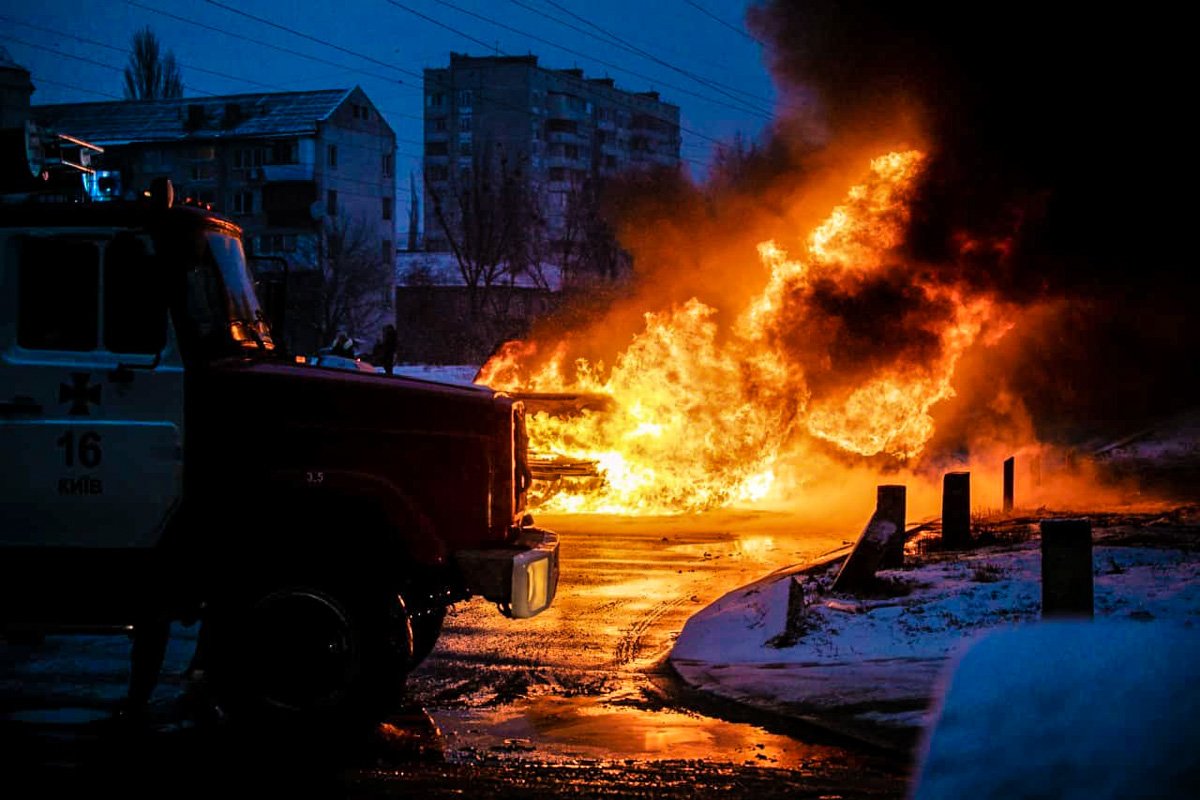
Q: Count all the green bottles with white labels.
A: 0